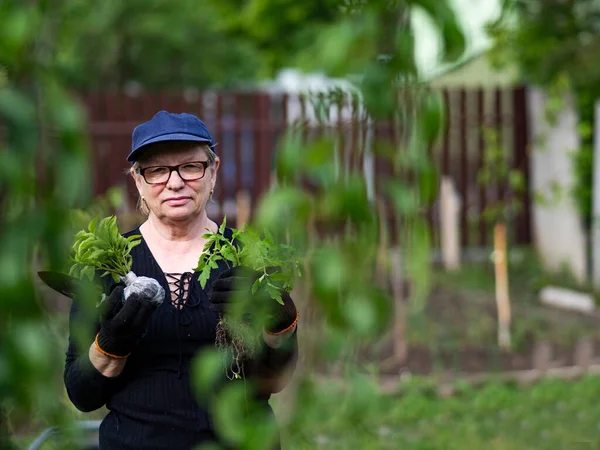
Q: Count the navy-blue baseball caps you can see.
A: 1